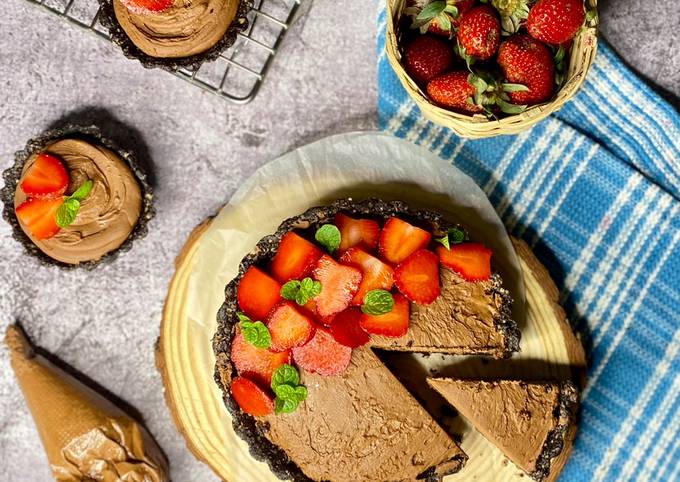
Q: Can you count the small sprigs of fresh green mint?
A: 7